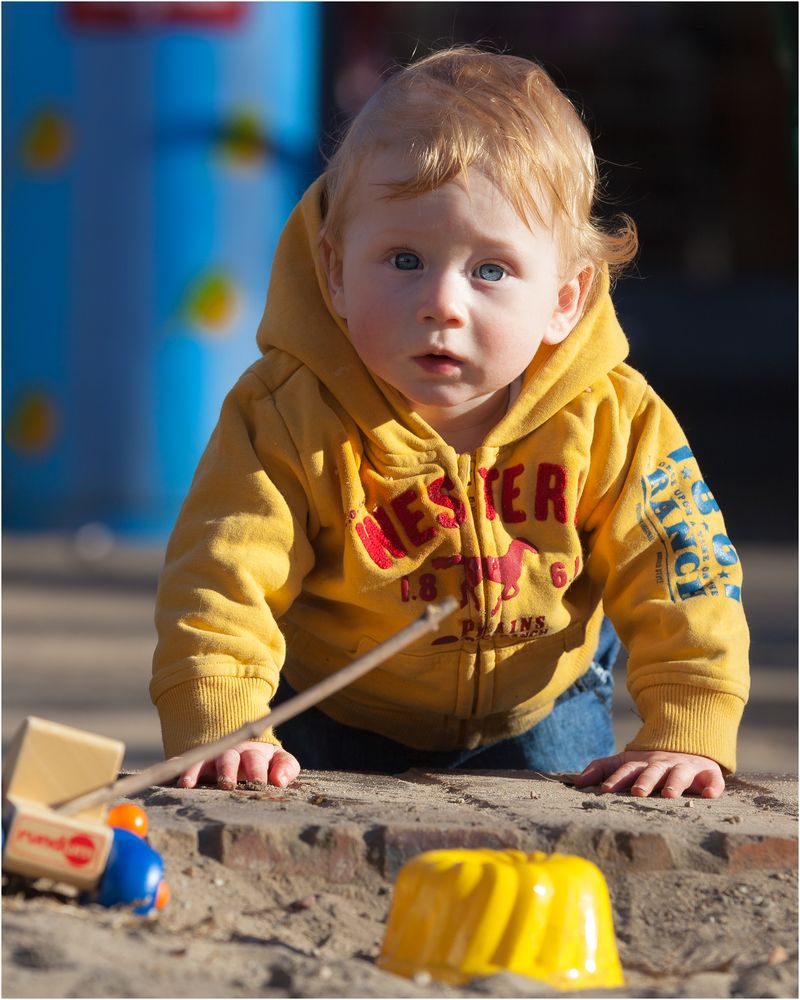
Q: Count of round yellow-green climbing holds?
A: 4